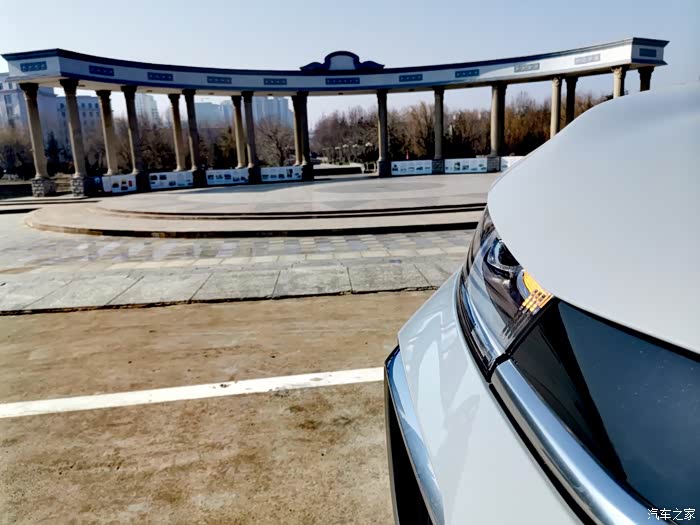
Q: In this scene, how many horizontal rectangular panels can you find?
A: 11